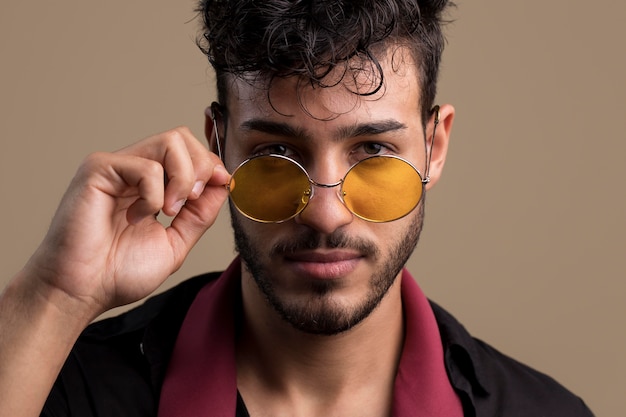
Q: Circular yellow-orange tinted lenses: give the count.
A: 2